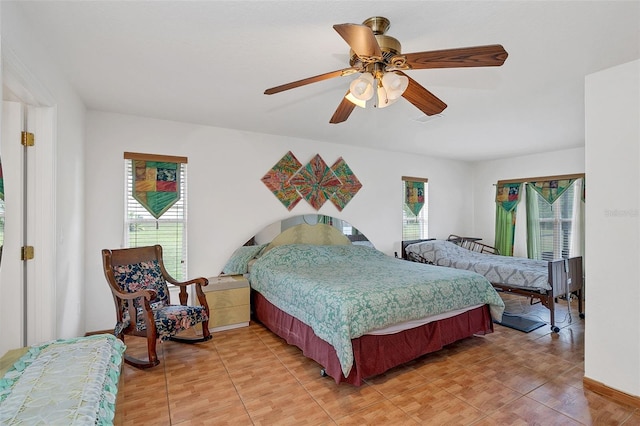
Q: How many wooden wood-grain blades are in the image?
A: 5